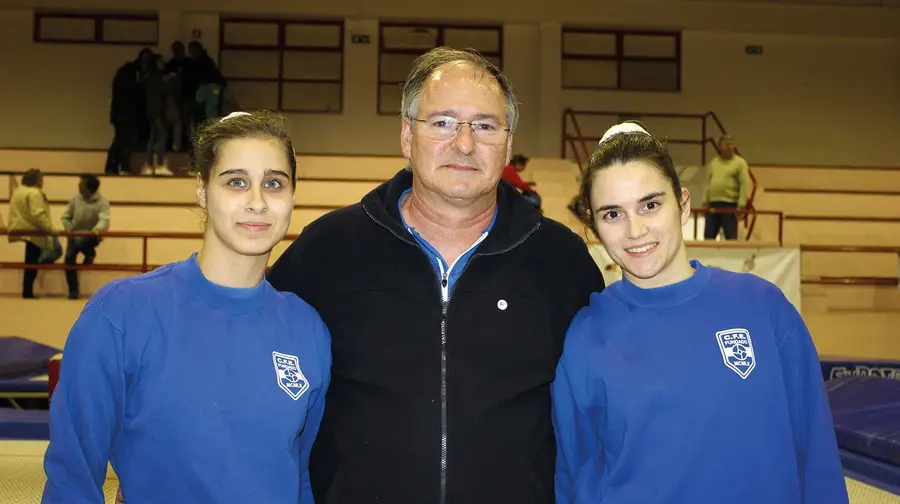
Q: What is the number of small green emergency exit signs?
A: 2